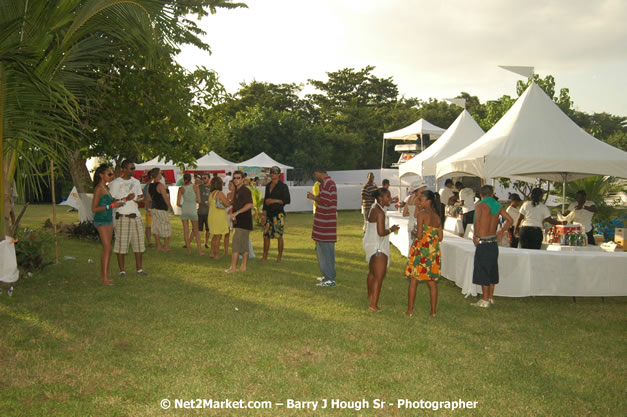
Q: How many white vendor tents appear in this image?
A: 6